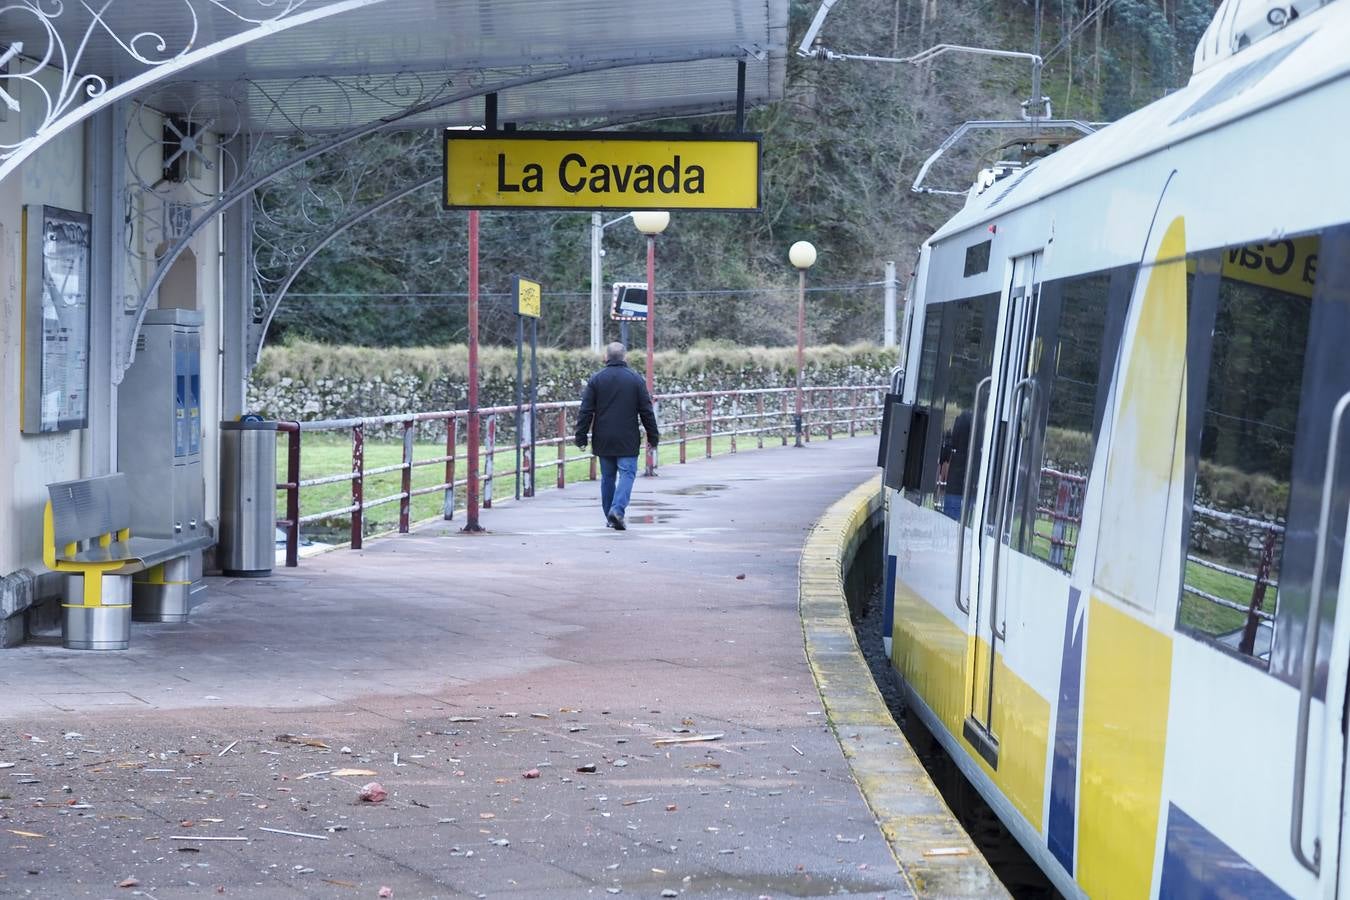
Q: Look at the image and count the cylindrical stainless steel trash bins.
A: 1